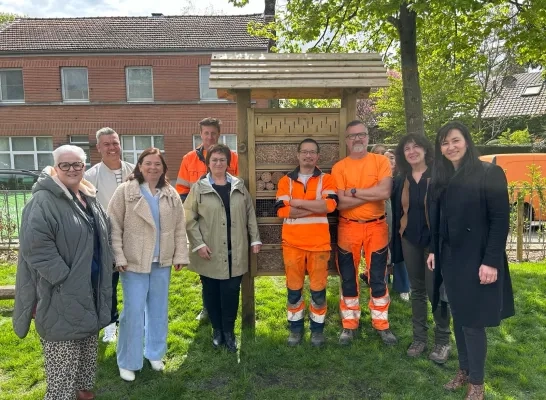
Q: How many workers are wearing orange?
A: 3